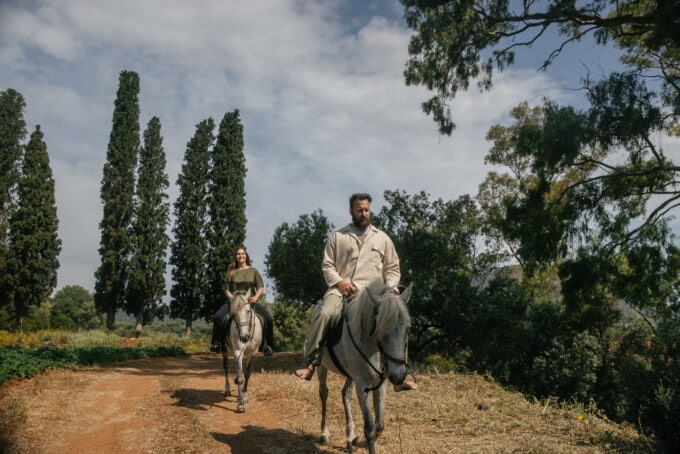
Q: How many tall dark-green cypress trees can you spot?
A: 6